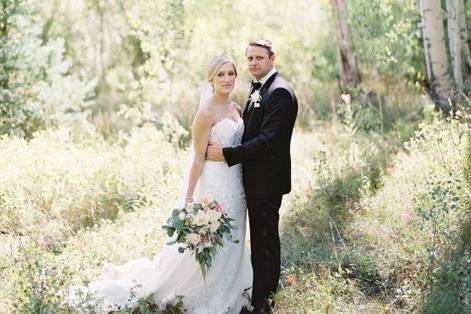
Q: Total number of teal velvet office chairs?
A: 0